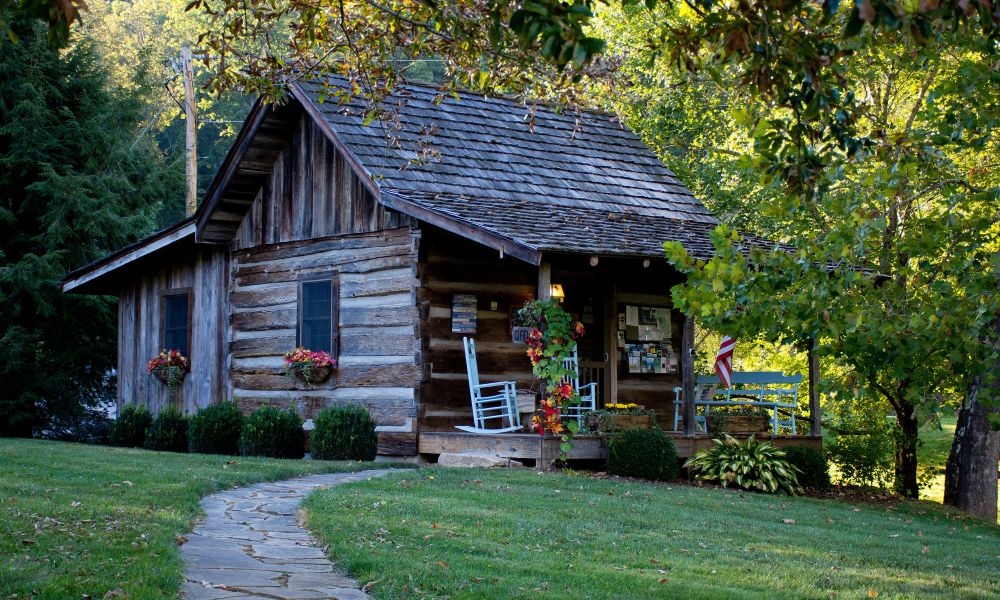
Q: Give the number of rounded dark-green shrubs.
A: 7